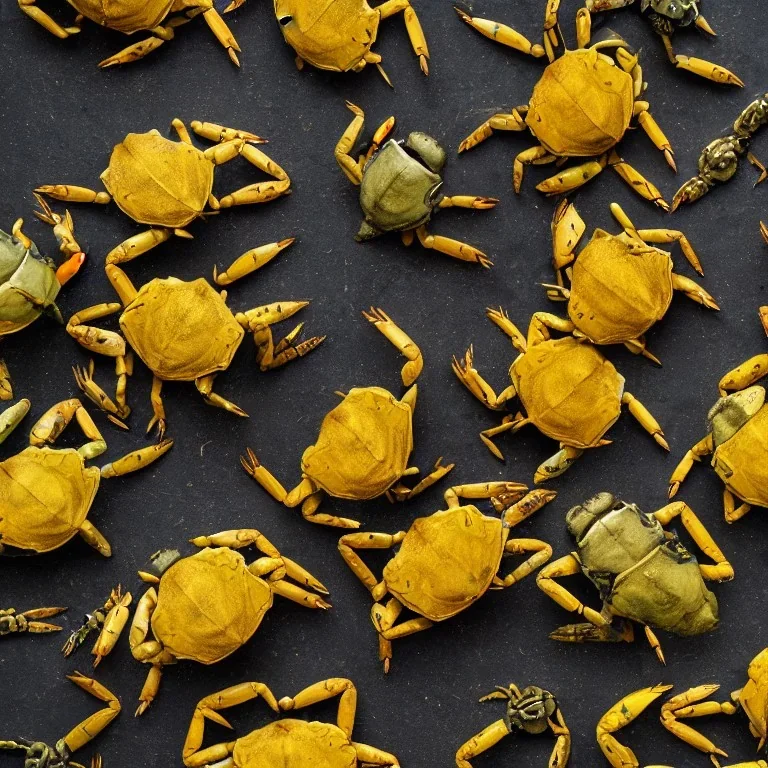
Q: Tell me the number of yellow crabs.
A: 14